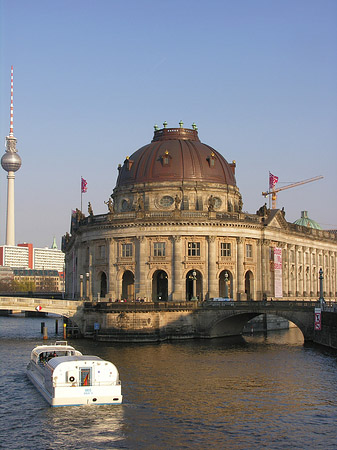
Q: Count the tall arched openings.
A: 6